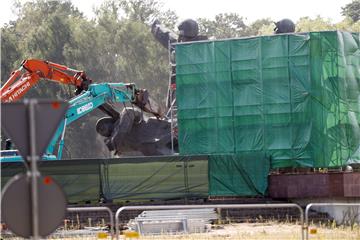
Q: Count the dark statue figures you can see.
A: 3